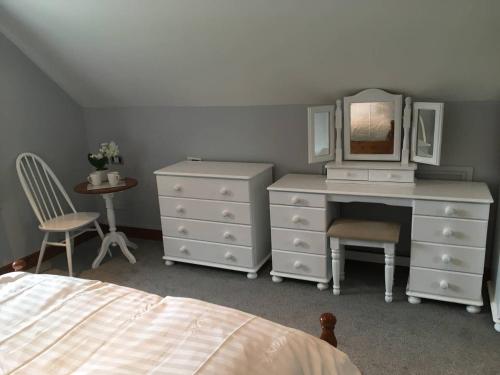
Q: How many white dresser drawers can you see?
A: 14